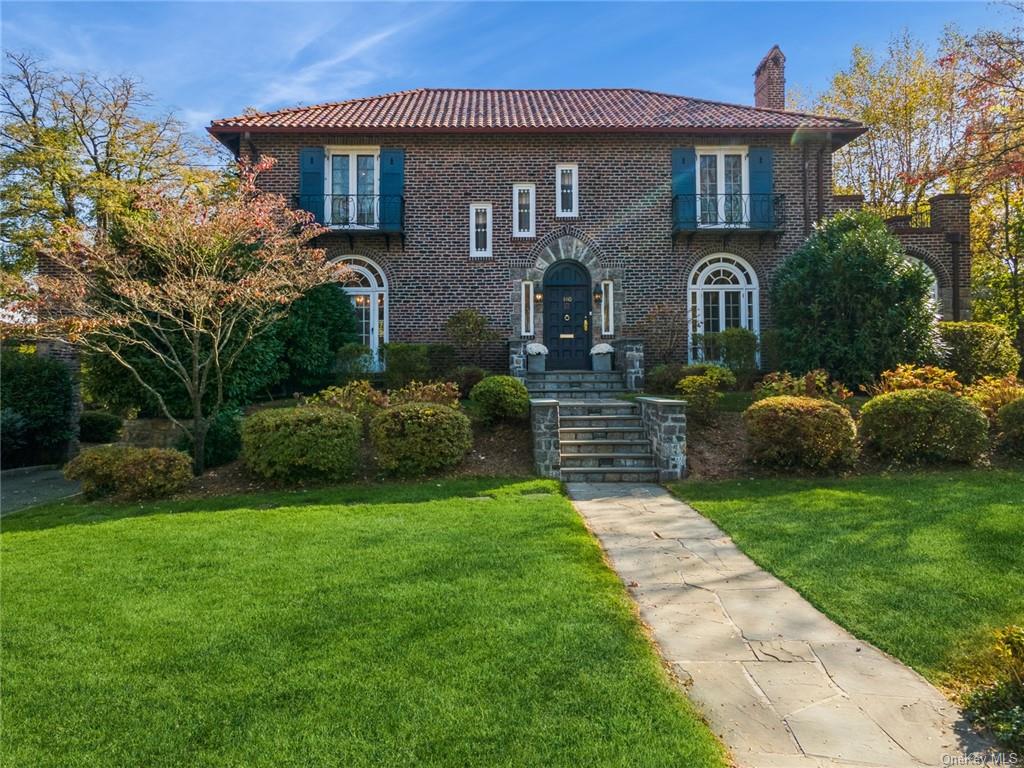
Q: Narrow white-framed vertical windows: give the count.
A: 5